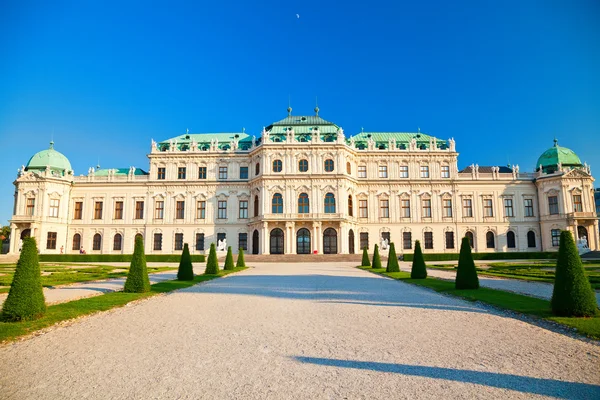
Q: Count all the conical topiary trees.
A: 12